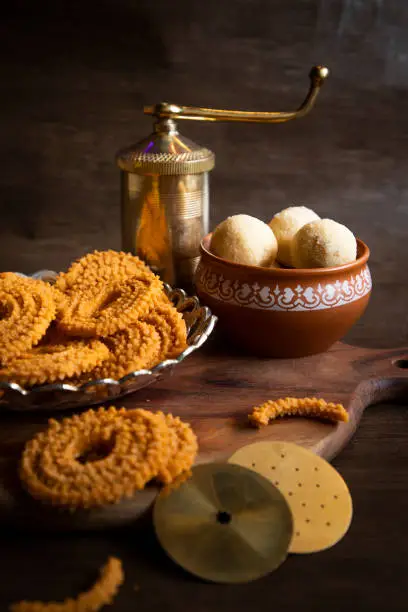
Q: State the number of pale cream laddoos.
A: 3